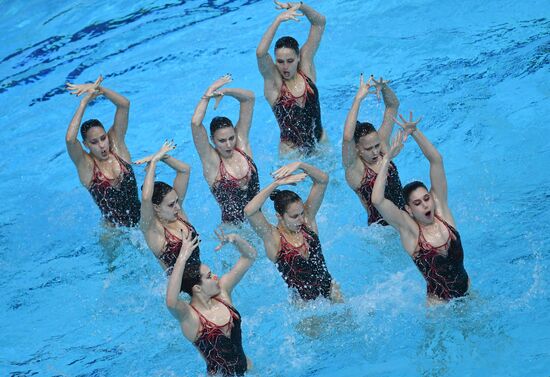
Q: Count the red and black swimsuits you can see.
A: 8